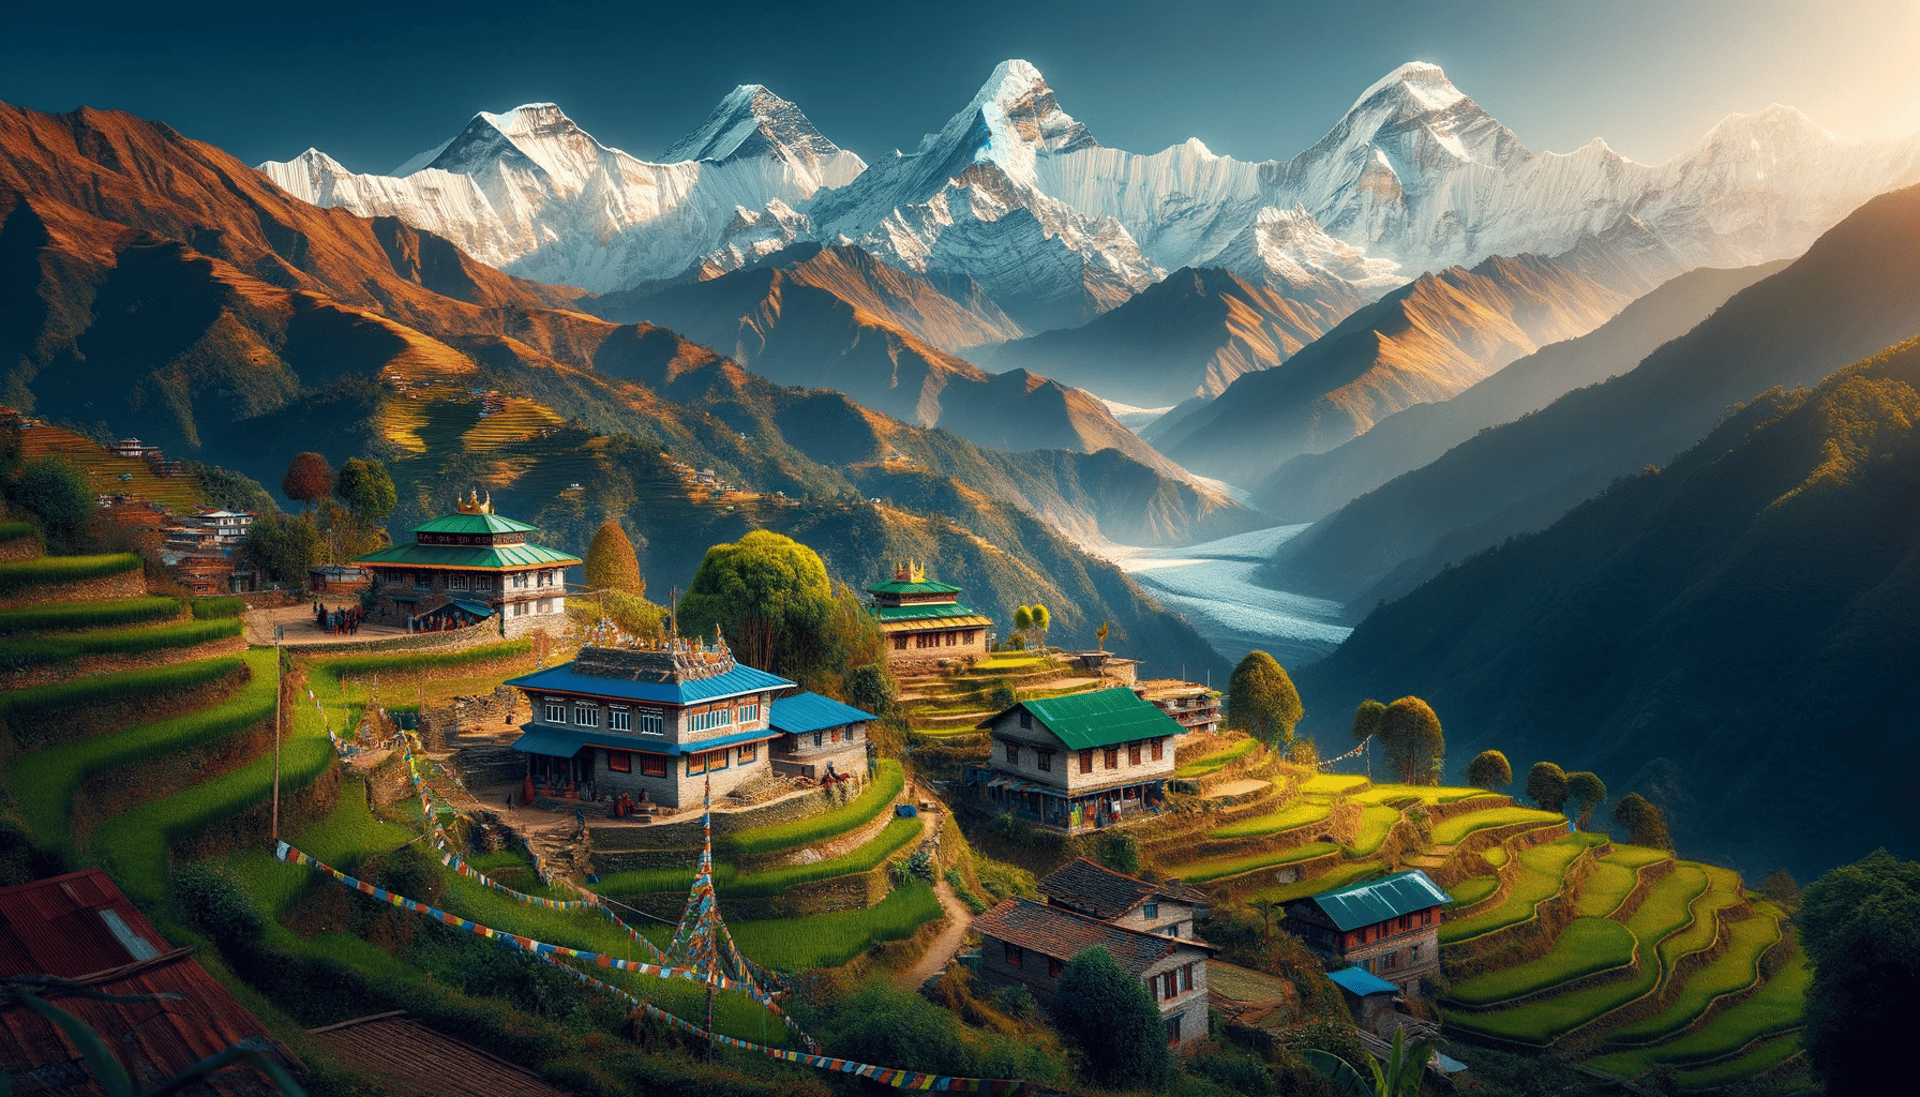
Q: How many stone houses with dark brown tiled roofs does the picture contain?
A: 2